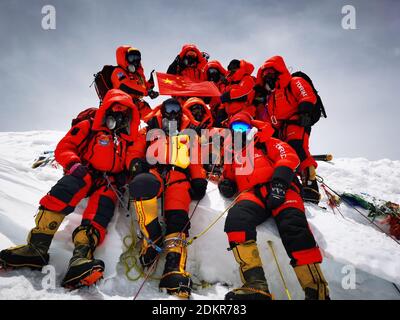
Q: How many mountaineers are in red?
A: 9